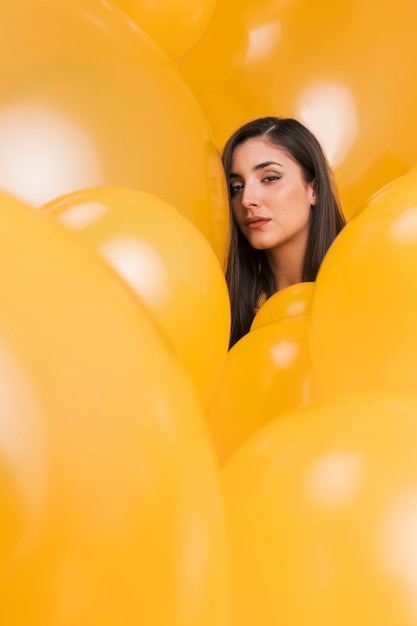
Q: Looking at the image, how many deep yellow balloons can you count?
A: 9